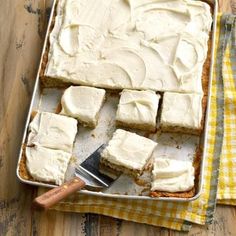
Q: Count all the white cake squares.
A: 7